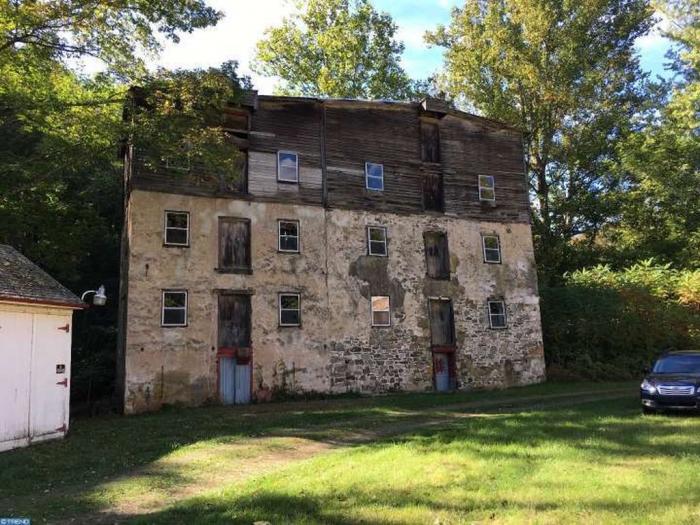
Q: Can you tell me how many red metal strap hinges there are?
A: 3